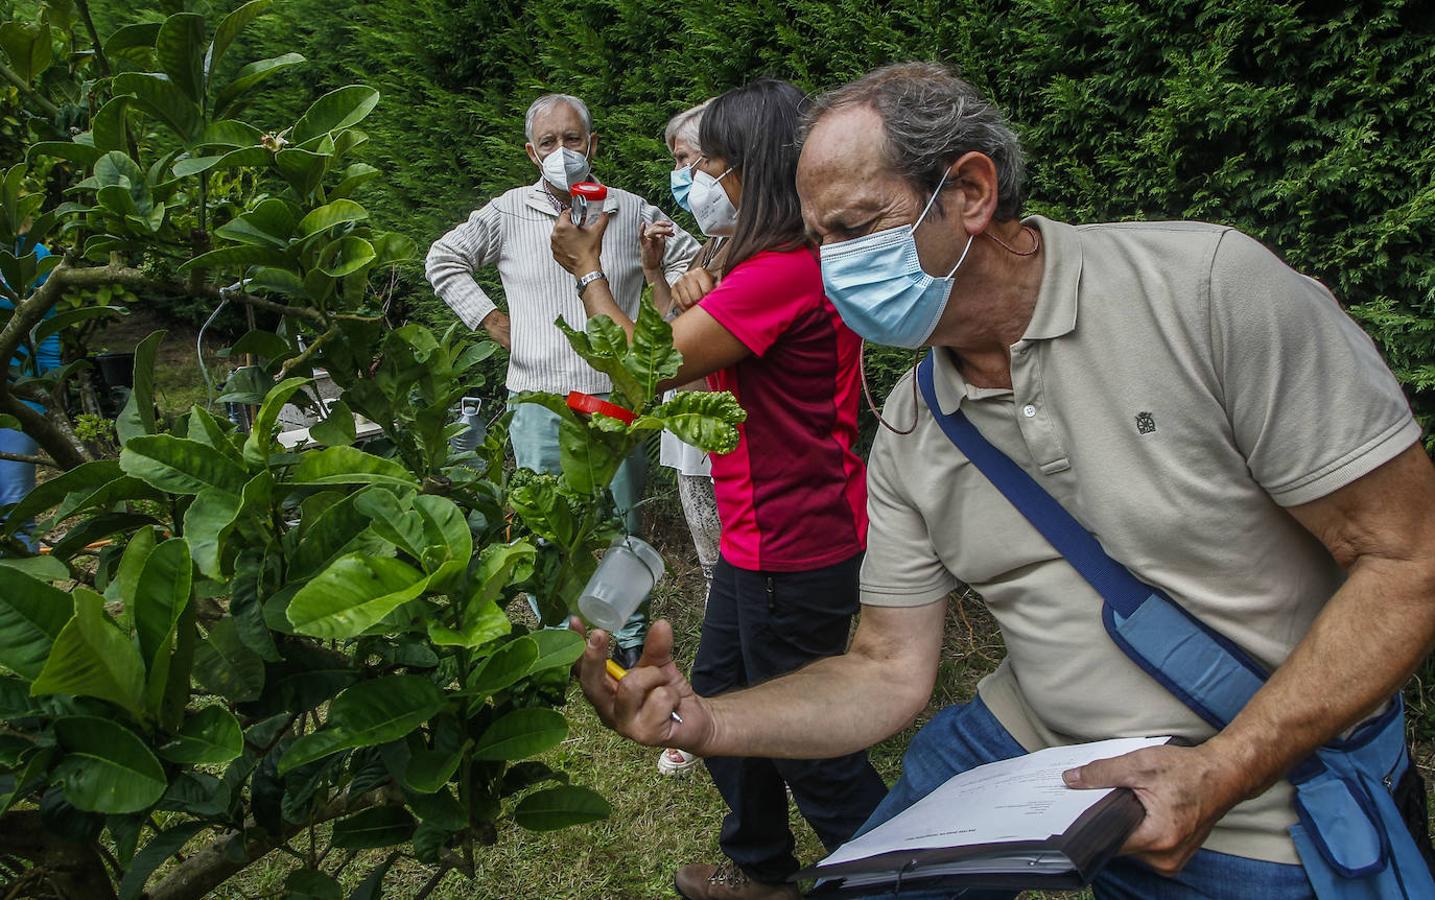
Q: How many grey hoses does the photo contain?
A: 1